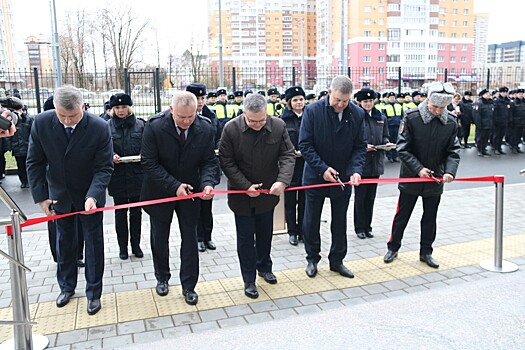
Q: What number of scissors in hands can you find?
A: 5